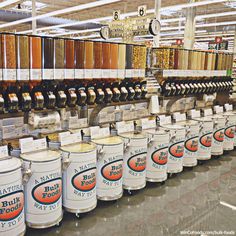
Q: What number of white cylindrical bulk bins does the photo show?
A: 11